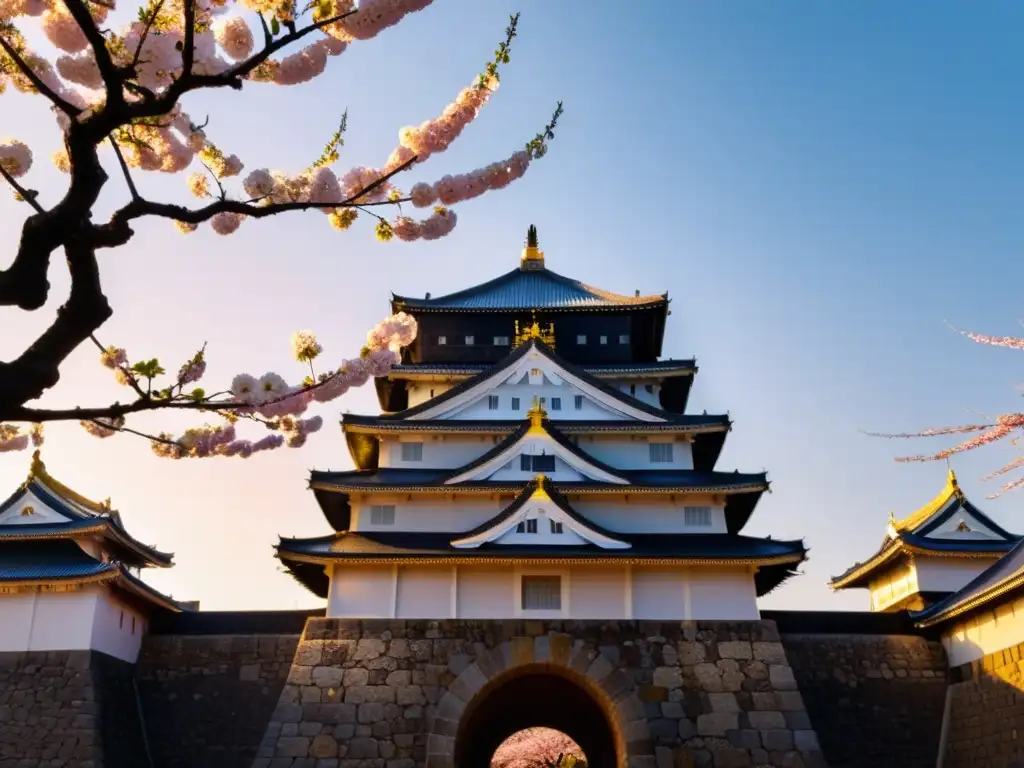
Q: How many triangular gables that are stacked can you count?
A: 3